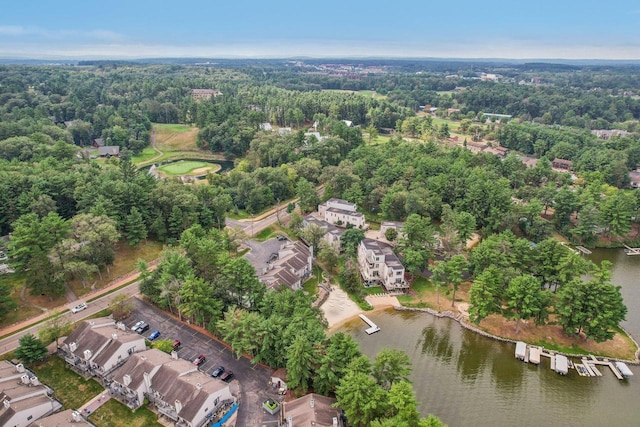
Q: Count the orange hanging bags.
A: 0